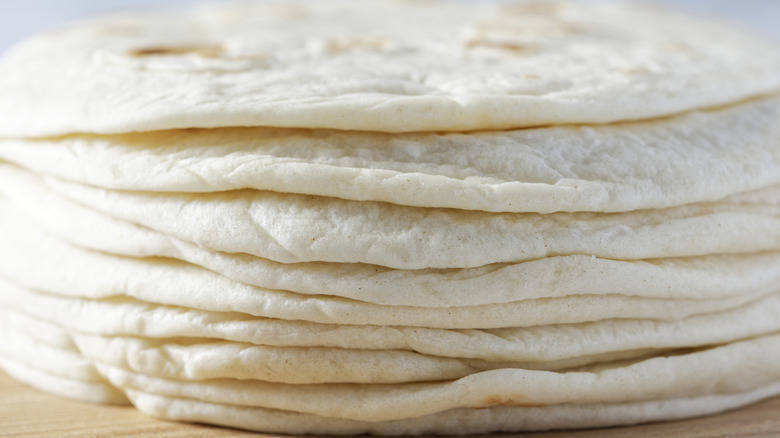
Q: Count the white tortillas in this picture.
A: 9